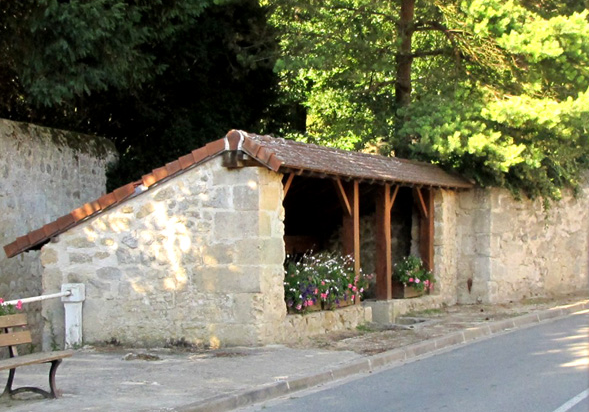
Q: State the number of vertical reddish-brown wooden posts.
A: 3